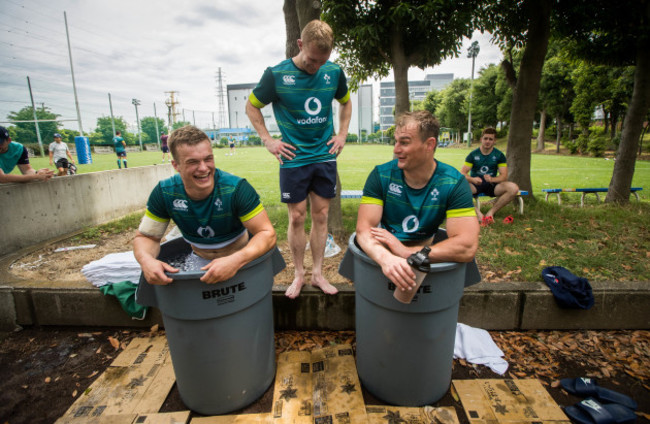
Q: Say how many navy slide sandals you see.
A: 2